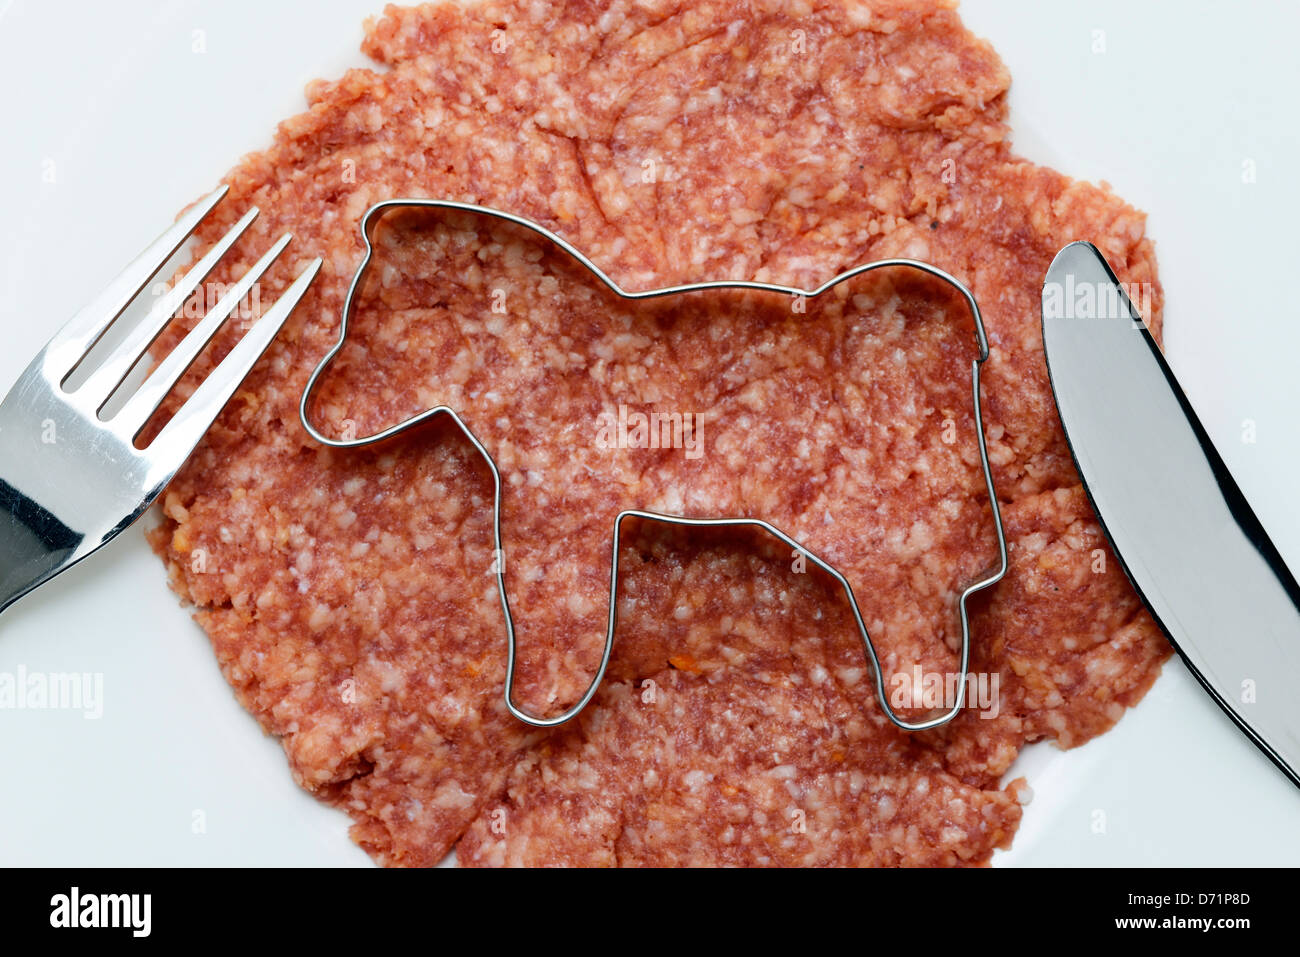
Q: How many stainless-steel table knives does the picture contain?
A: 1